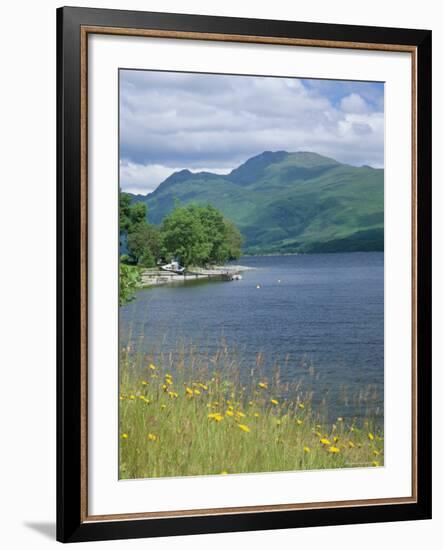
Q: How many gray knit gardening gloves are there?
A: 0